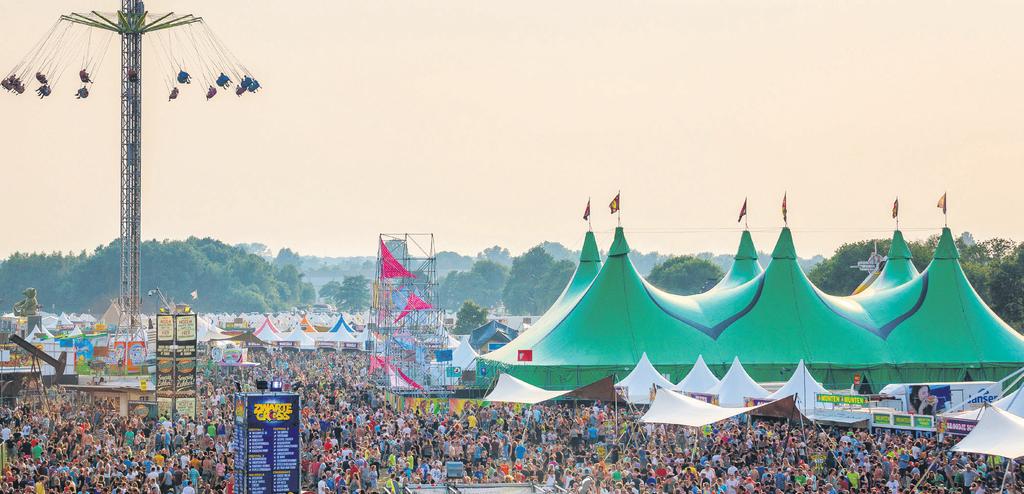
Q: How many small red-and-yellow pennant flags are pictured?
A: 6